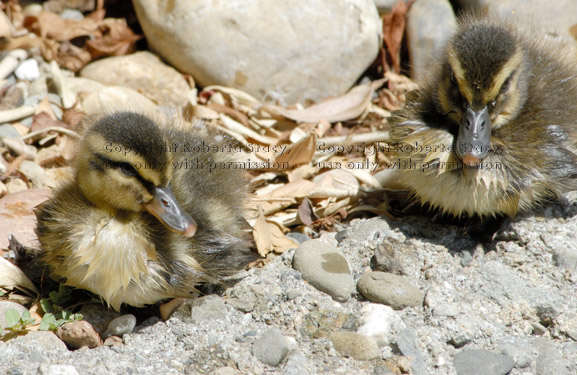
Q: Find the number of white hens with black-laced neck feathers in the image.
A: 0